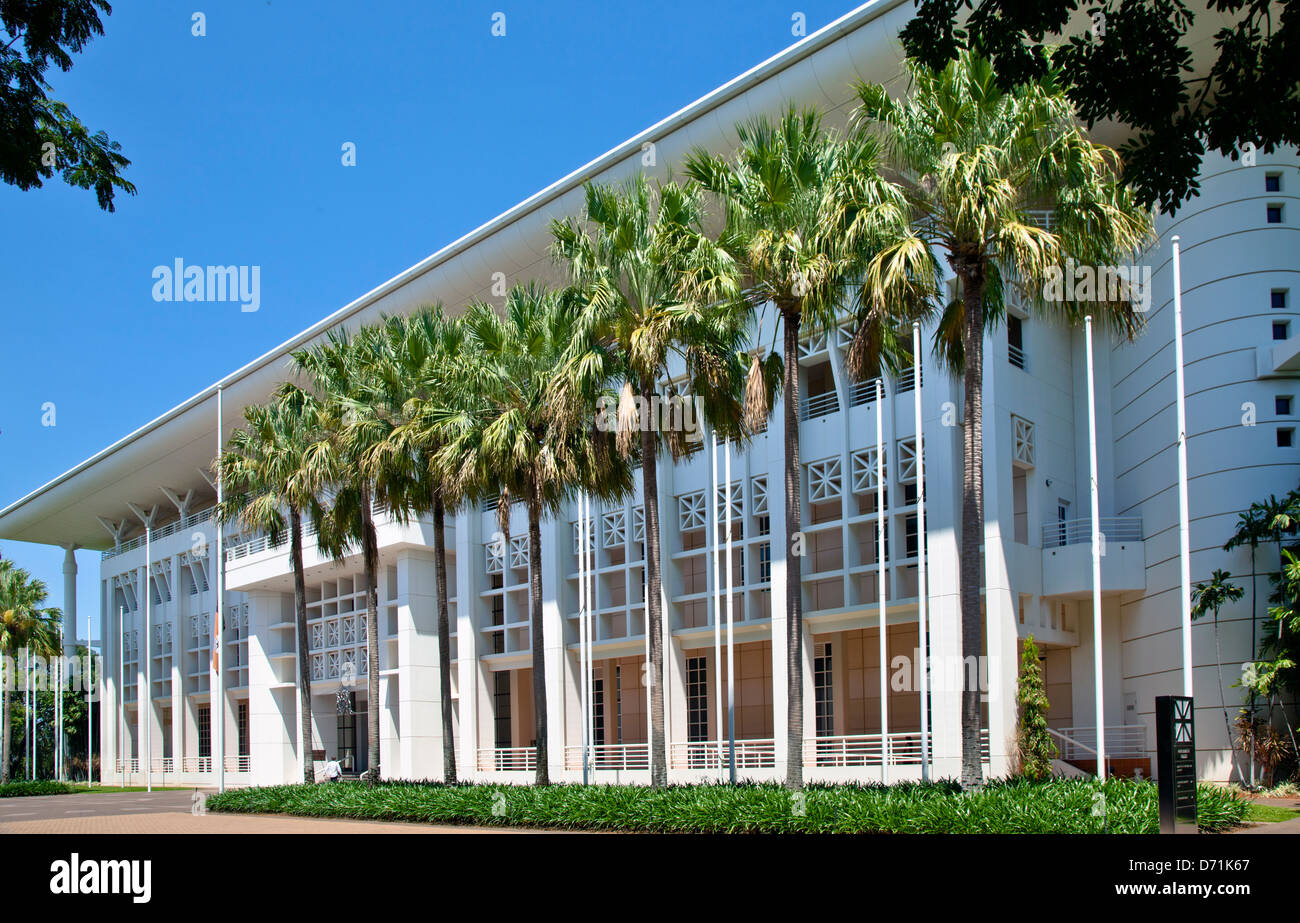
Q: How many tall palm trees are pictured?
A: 7